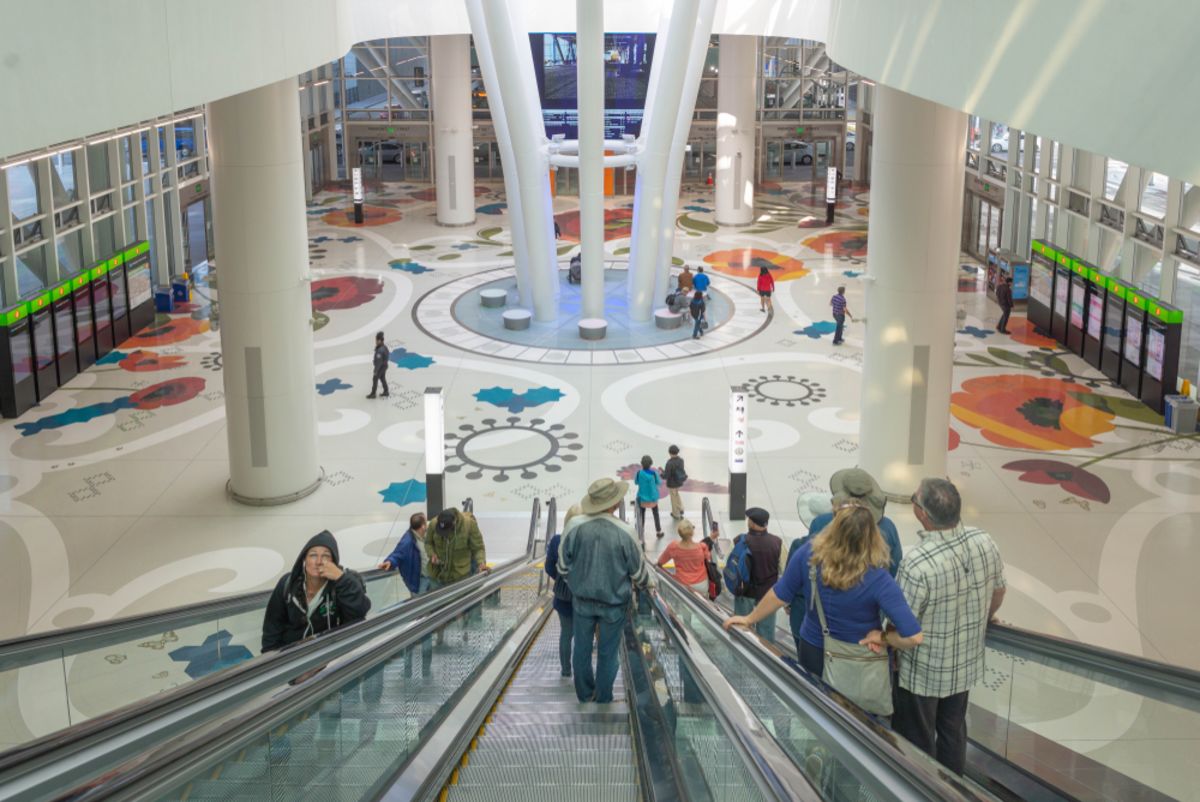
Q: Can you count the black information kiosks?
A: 14